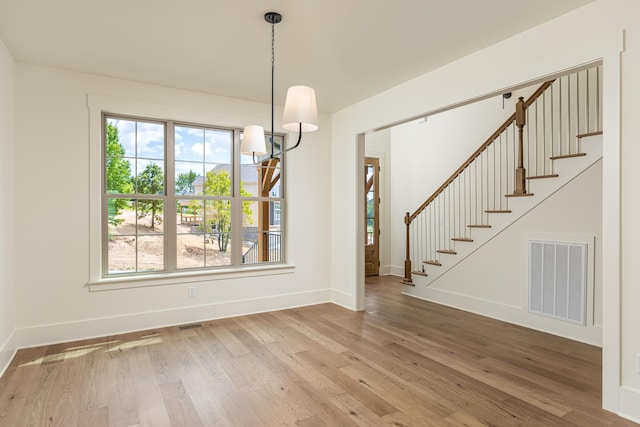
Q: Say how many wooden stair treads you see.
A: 11